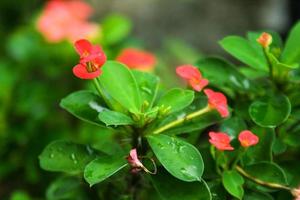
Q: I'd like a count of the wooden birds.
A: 0